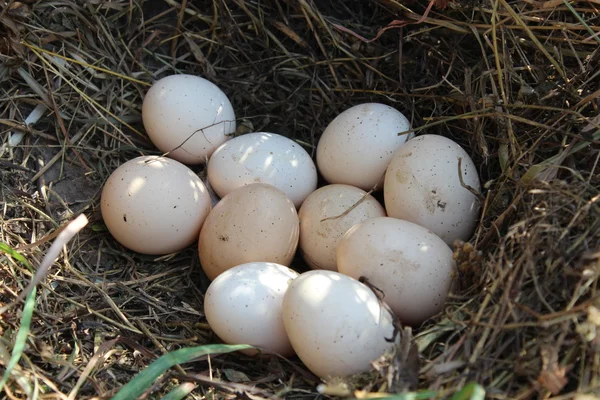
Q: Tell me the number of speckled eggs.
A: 10